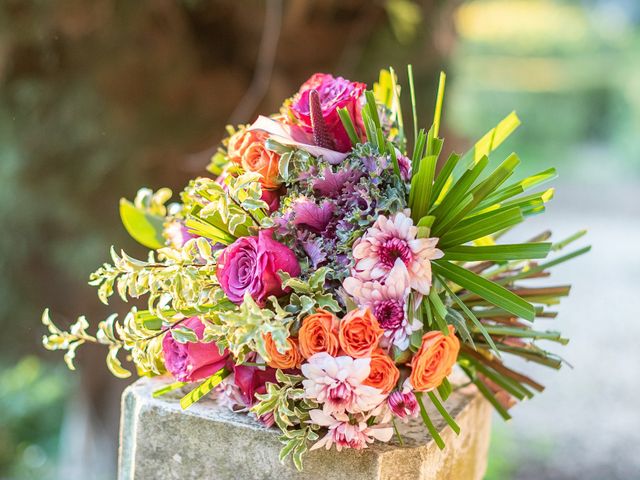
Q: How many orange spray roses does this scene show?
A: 7